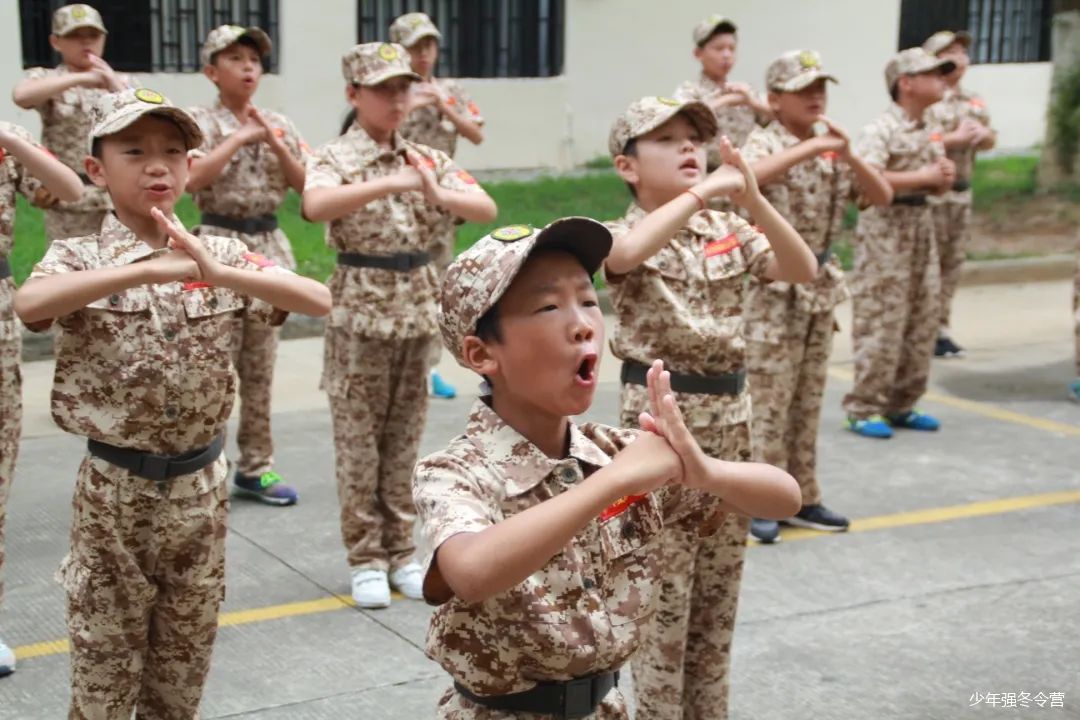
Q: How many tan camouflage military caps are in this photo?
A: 11